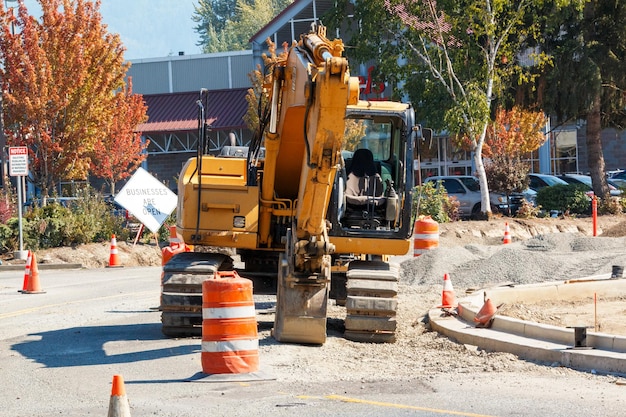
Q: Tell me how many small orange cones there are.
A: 7